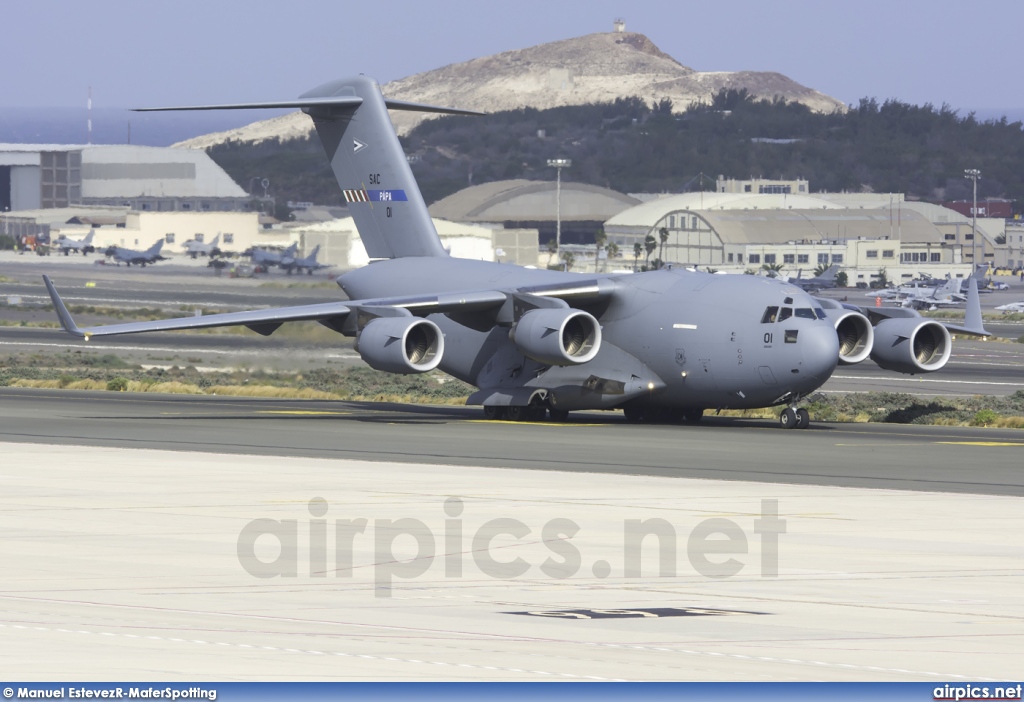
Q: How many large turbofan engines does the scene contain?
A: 4